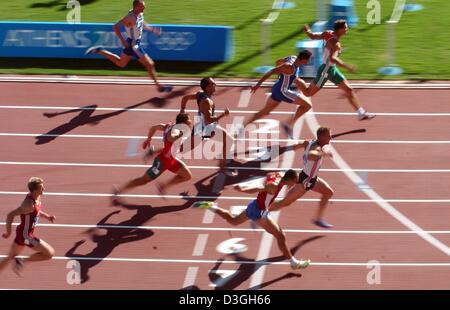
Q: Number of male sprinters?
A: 8